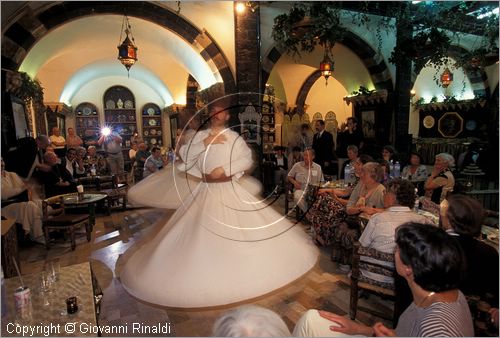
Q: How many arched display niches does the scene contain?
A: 3